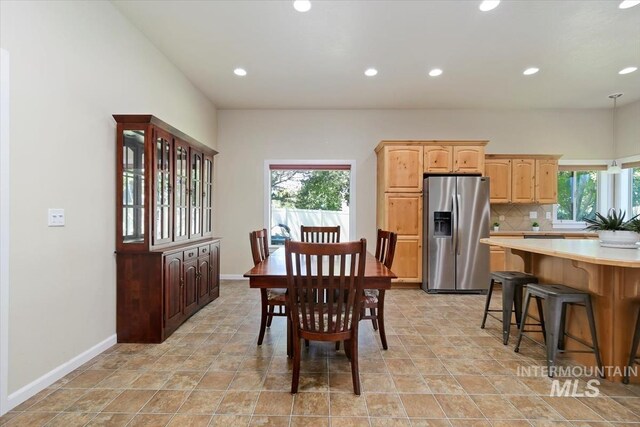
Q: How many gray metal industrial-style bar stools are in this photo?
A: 3